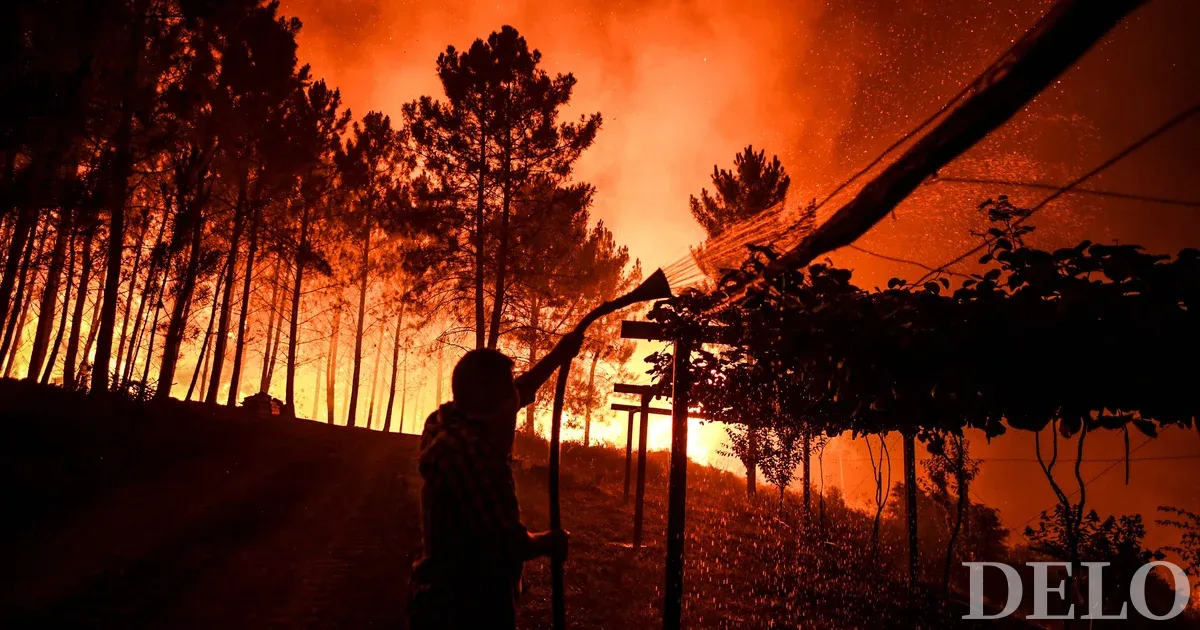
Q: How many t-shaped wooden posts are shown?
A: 3